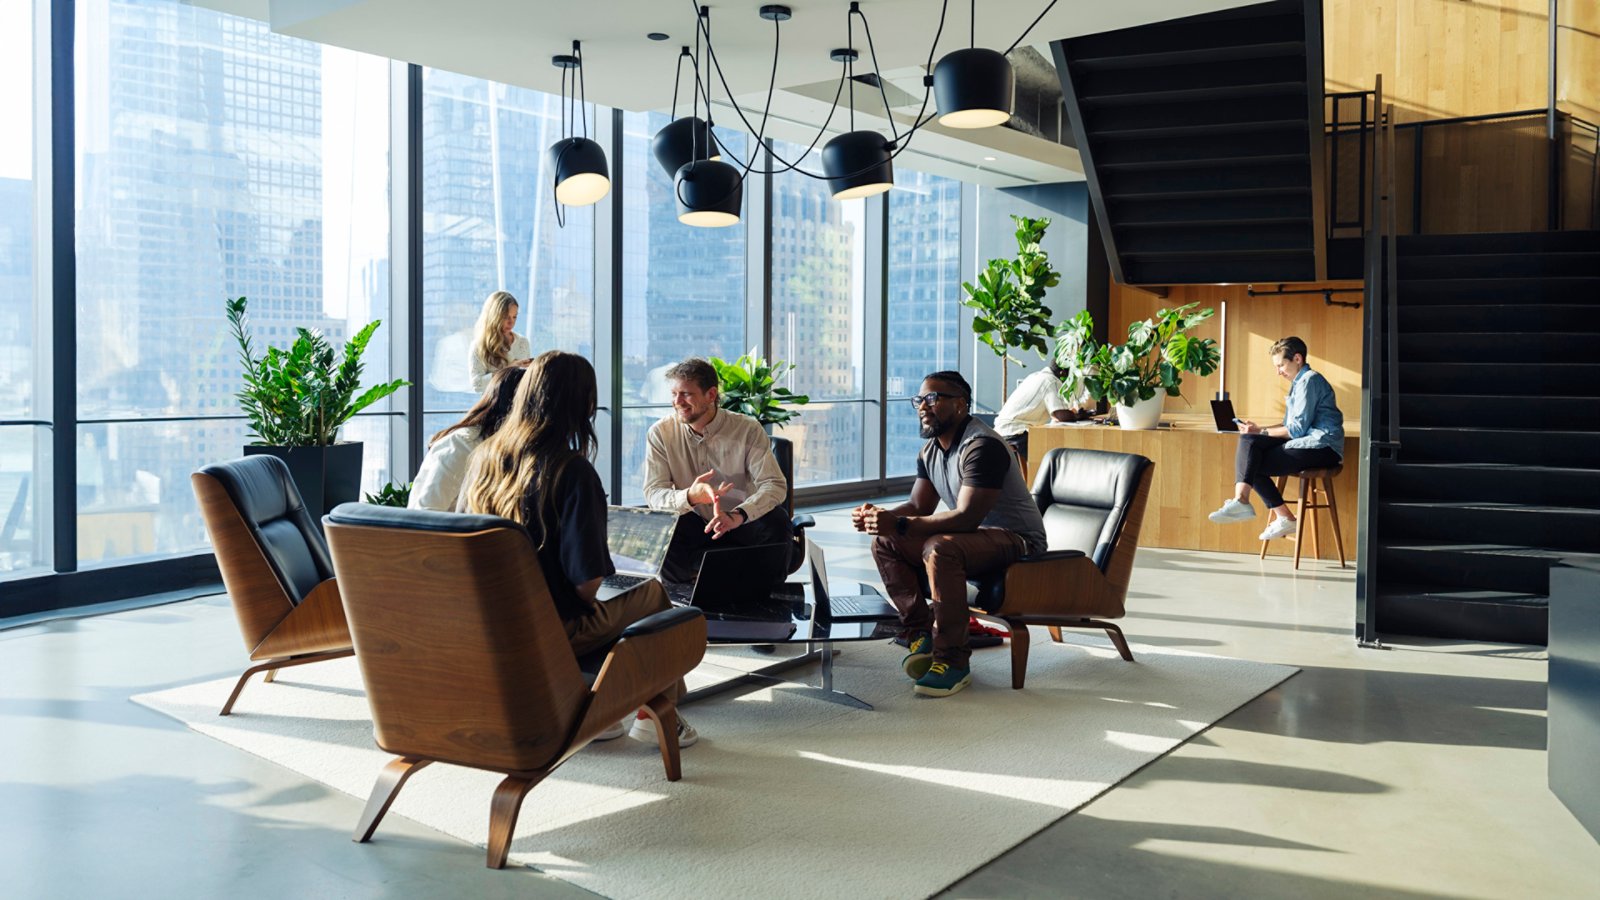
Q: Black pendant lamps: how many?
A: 5